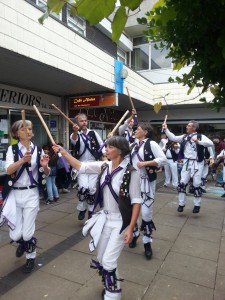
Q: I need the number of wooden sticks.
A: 6